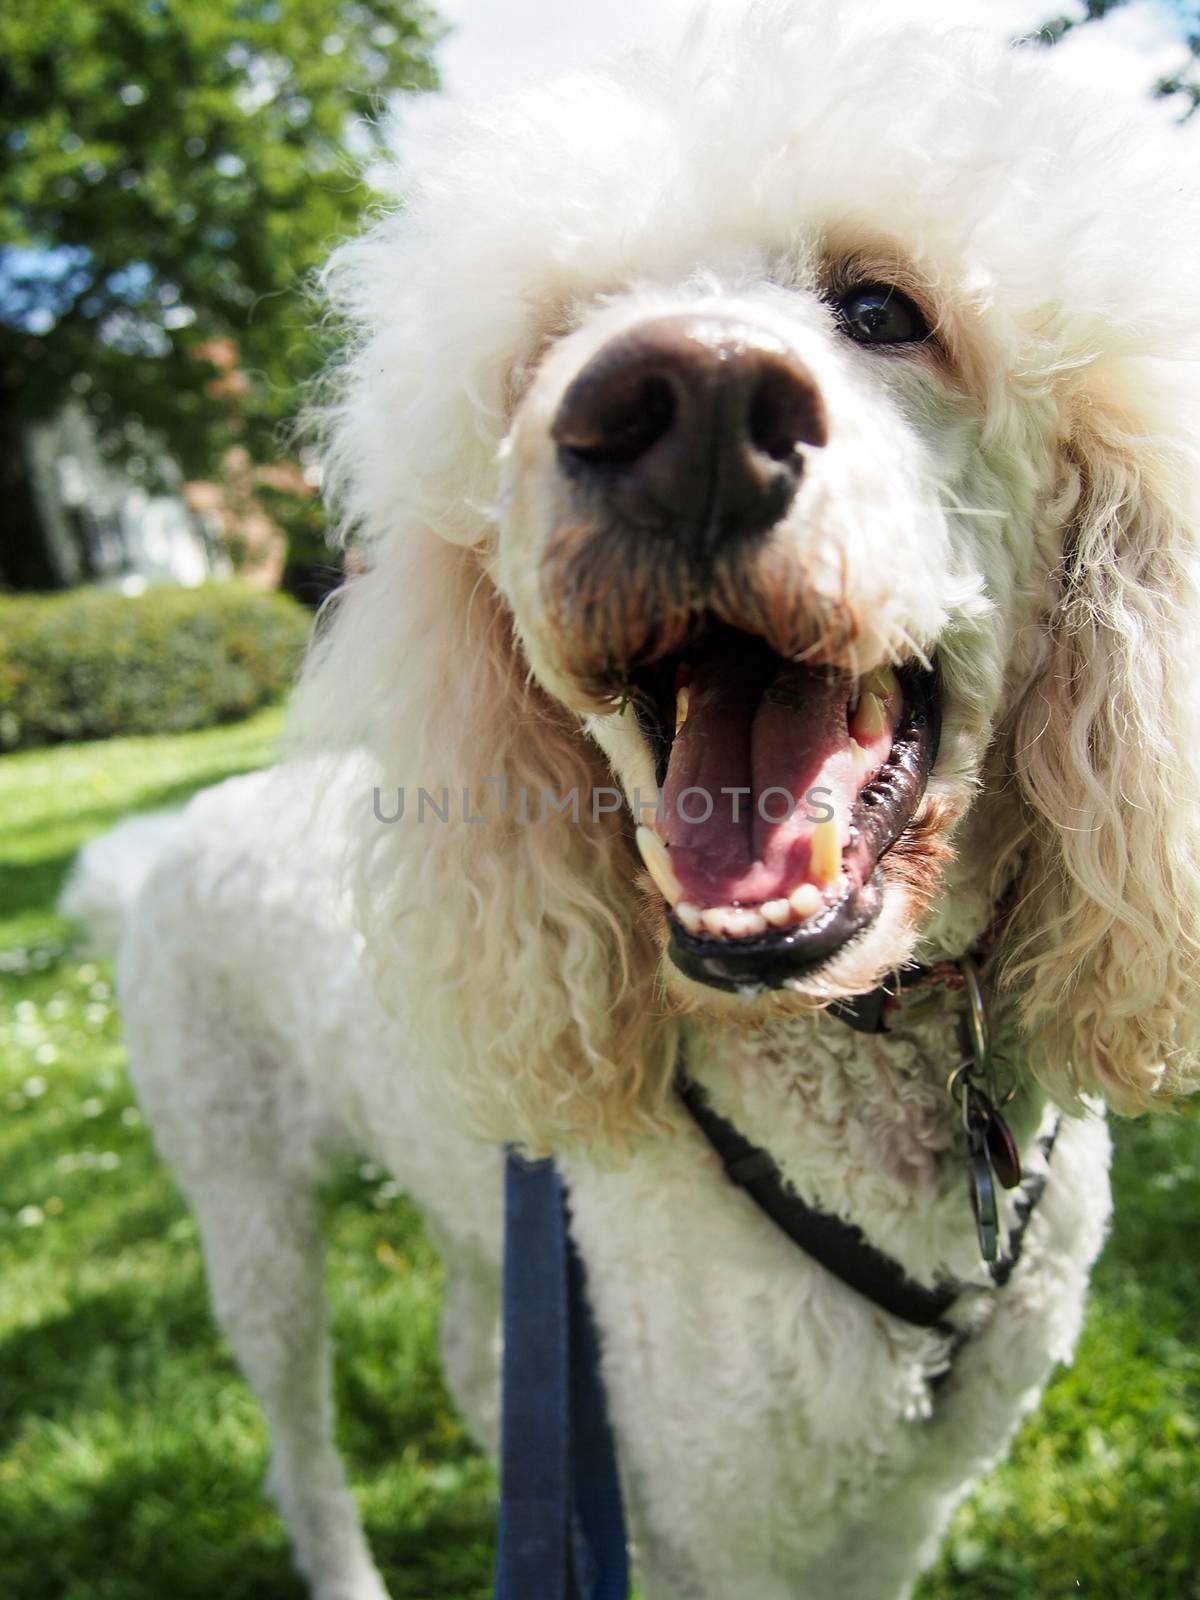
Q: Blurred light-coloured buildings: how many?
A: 1